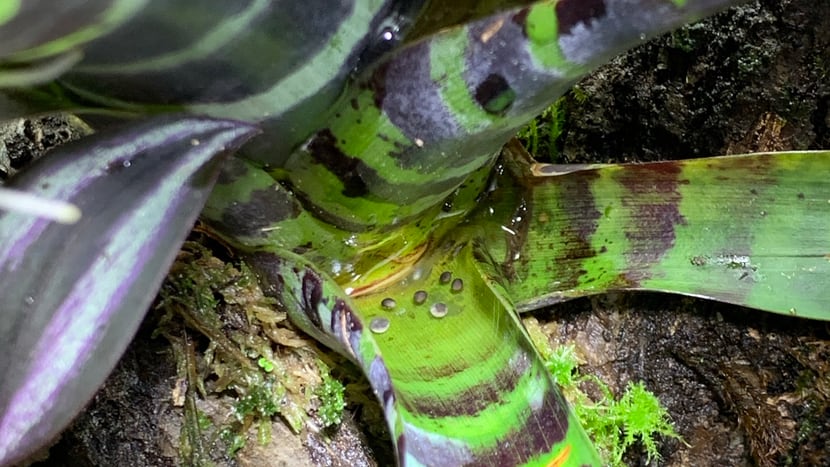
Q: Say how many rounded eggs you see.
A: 6